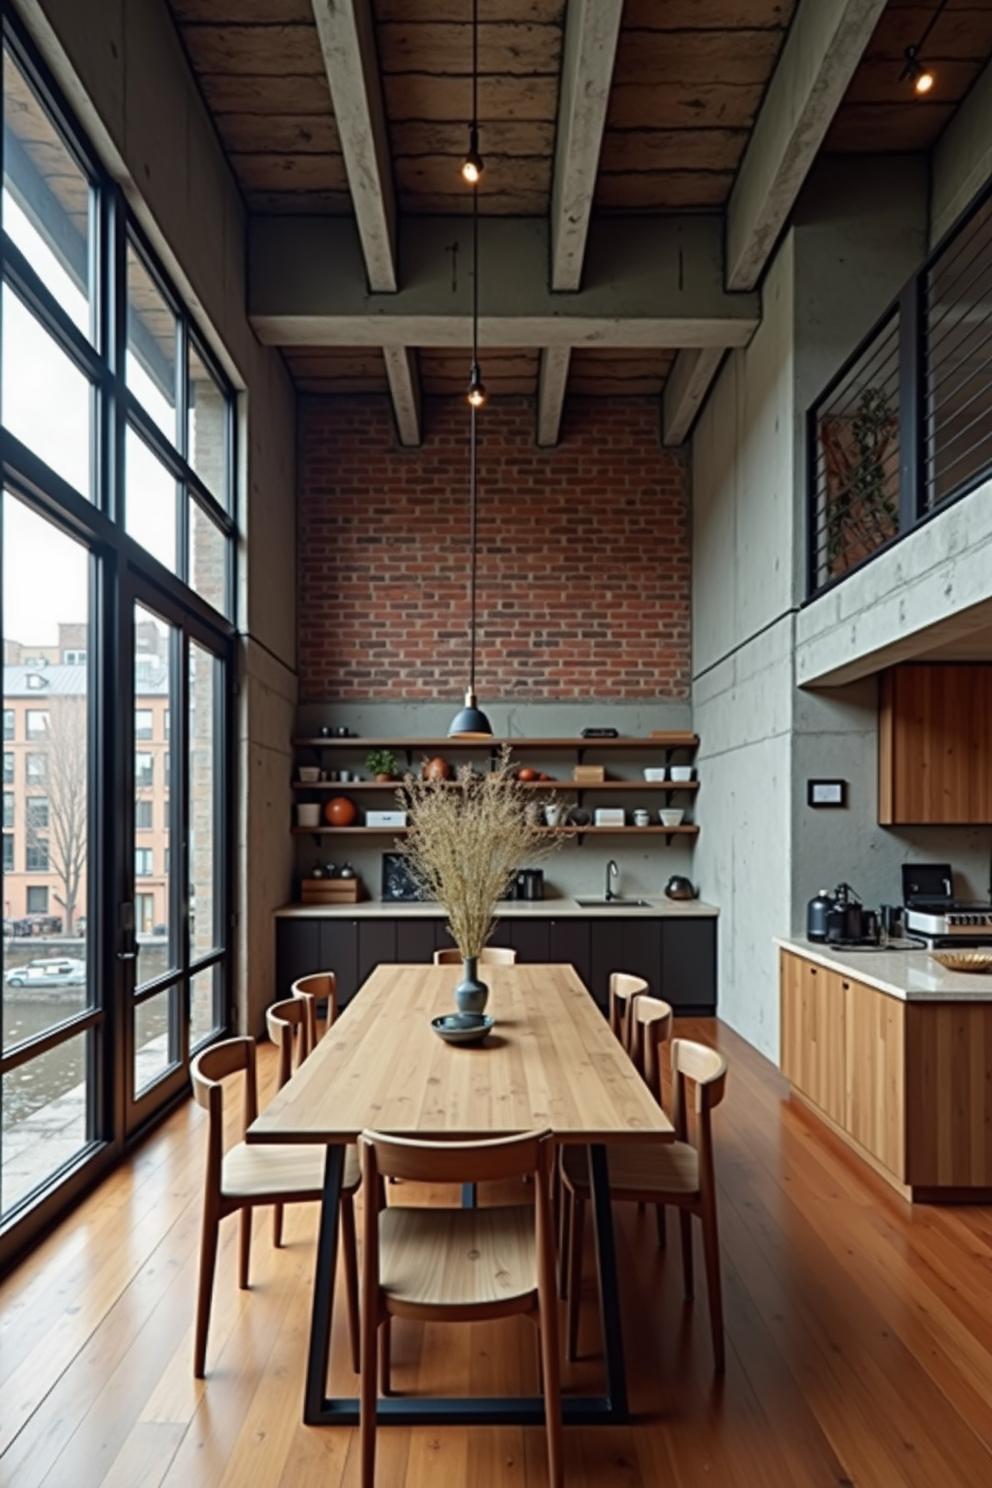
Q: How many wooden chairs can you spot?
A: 8